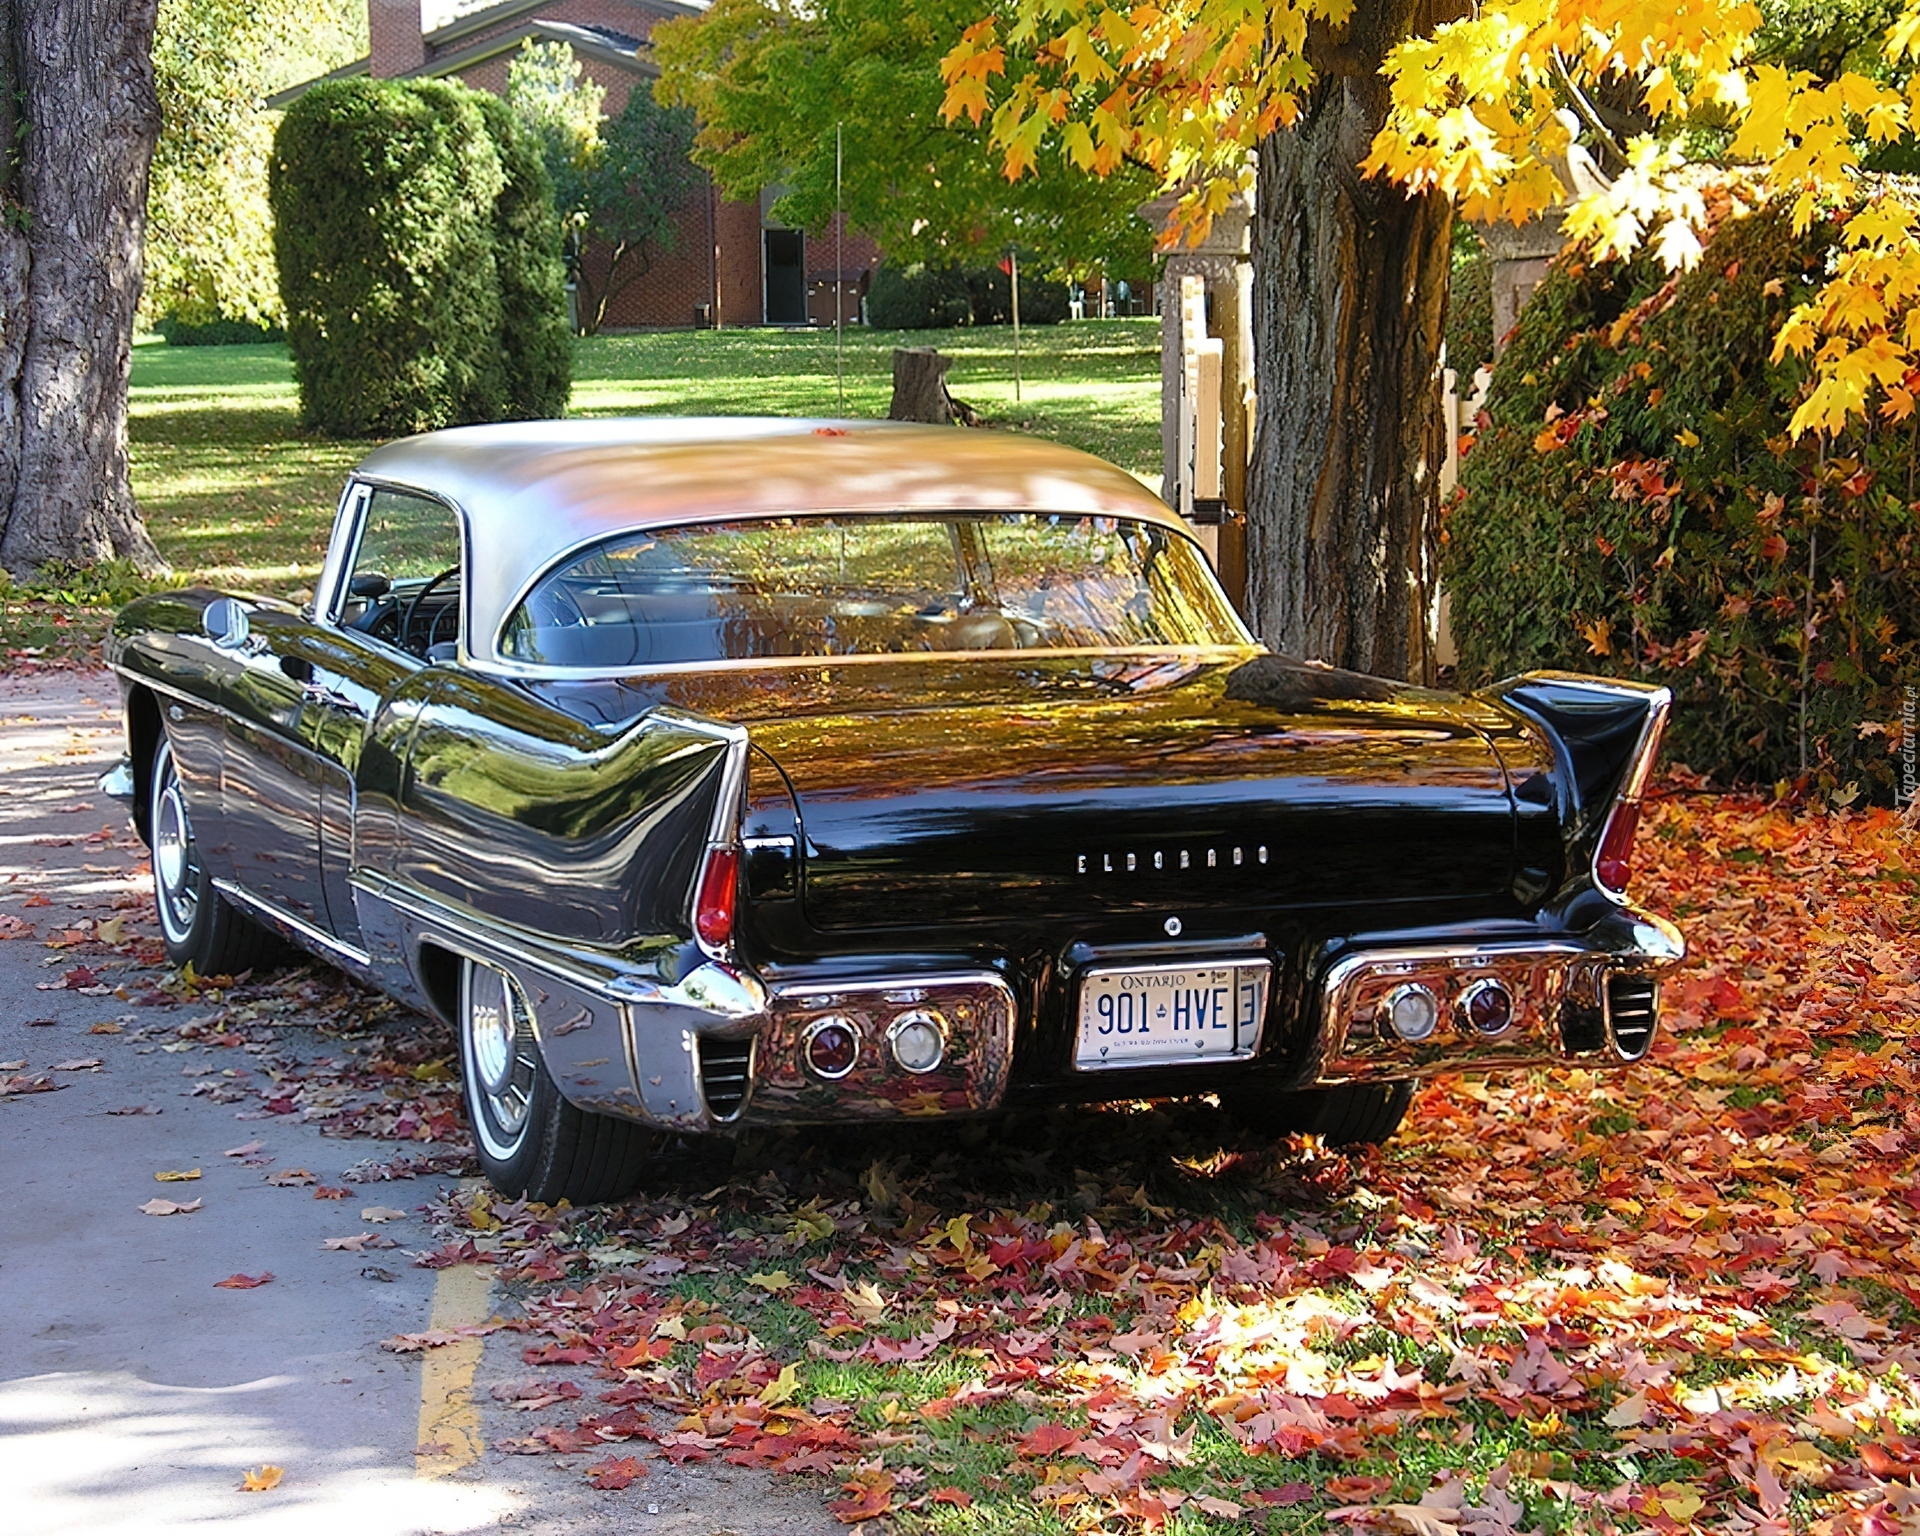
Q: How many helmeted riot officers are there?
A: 0